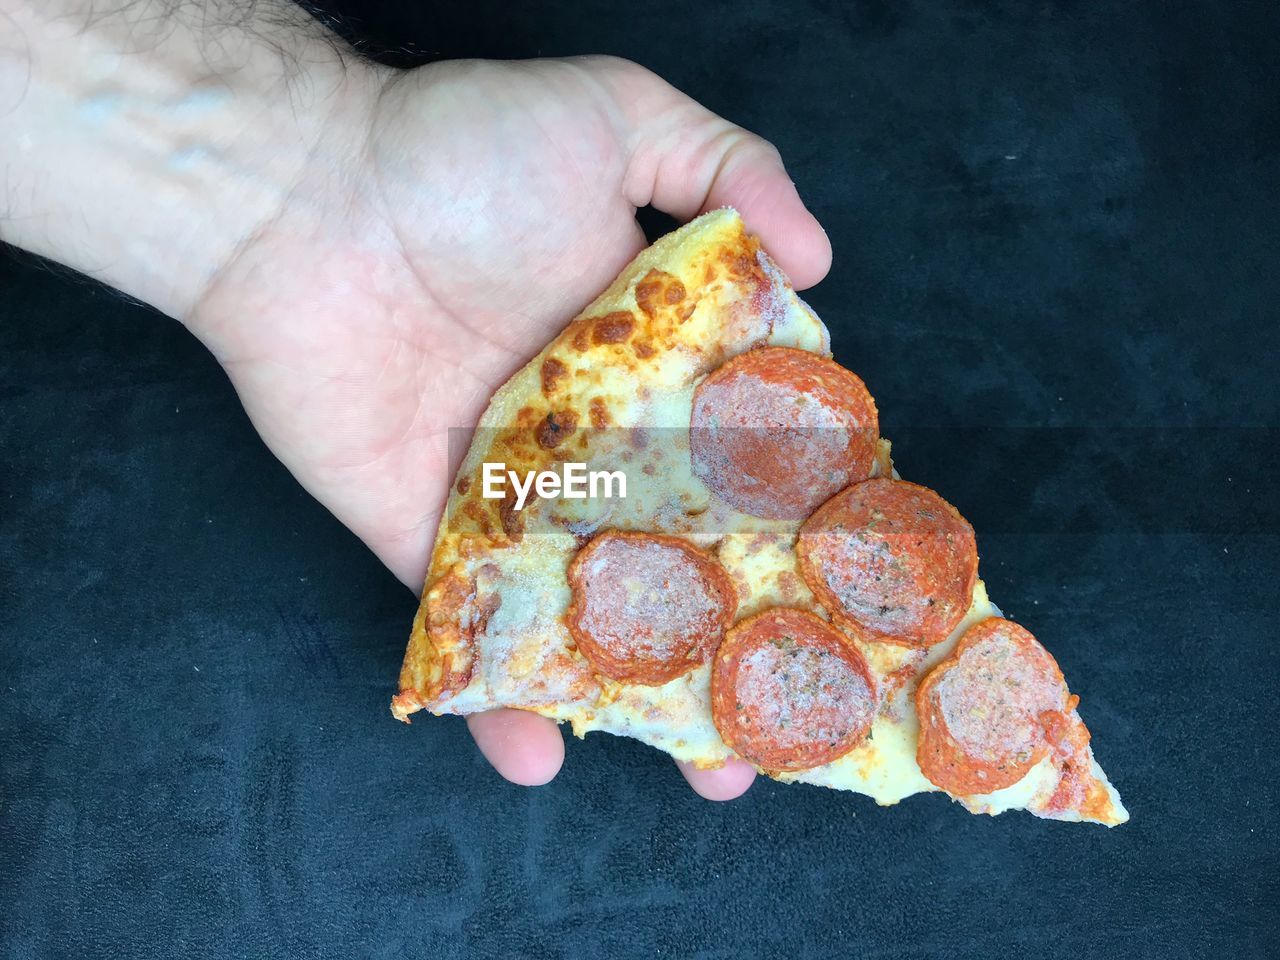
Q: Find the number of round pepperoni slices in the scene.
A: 5